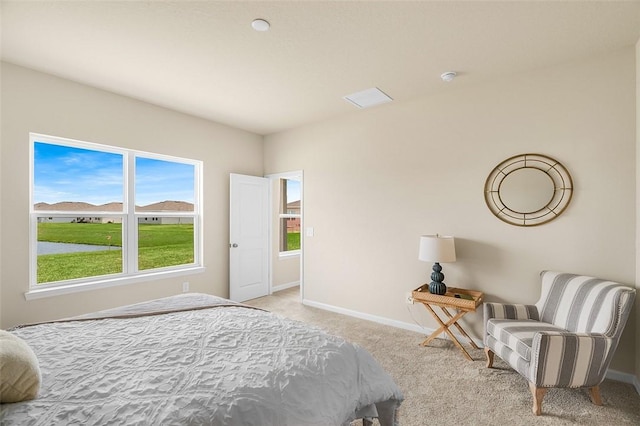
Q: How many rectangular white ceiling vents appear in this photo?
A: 1